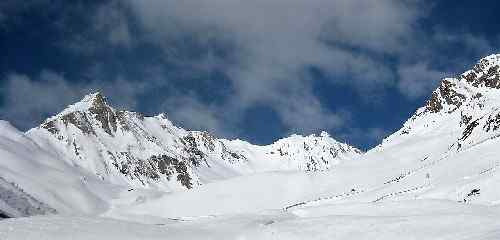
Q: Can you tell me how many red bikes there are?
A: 0